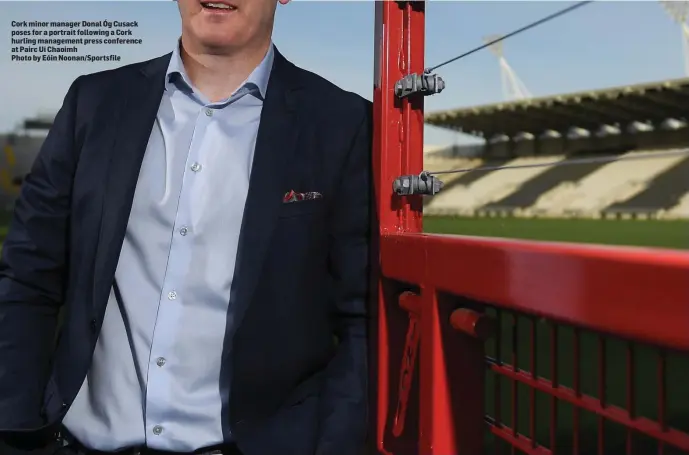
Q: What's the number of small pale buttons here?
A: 6